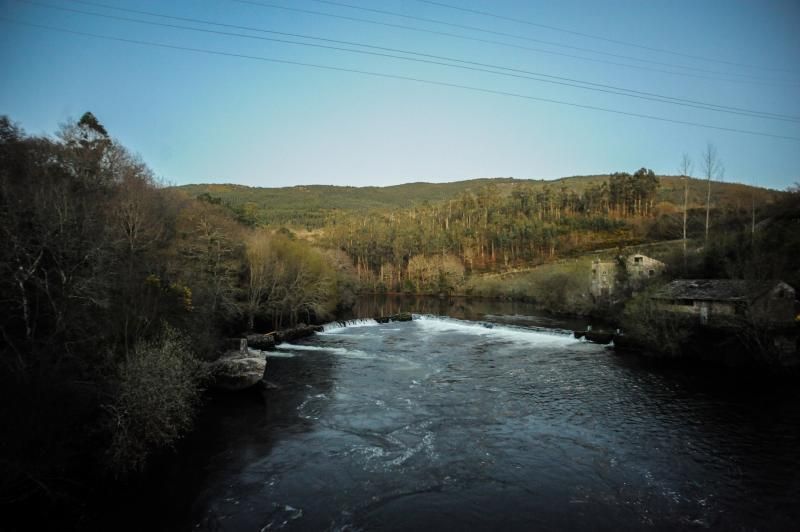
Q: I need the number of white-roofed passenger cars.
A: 0